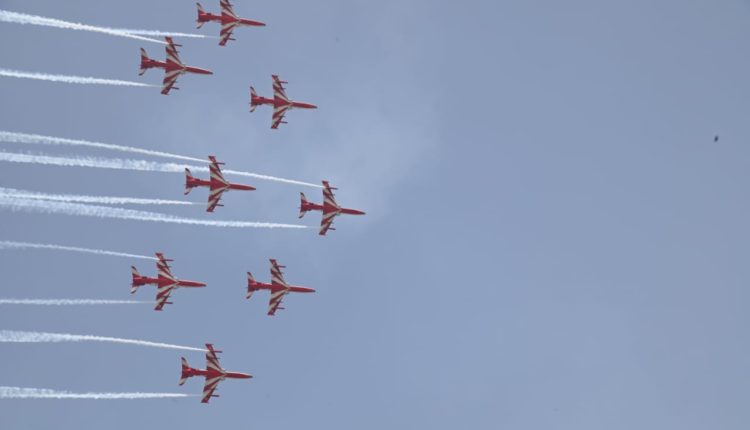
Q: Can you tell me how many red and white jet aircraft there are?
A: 8